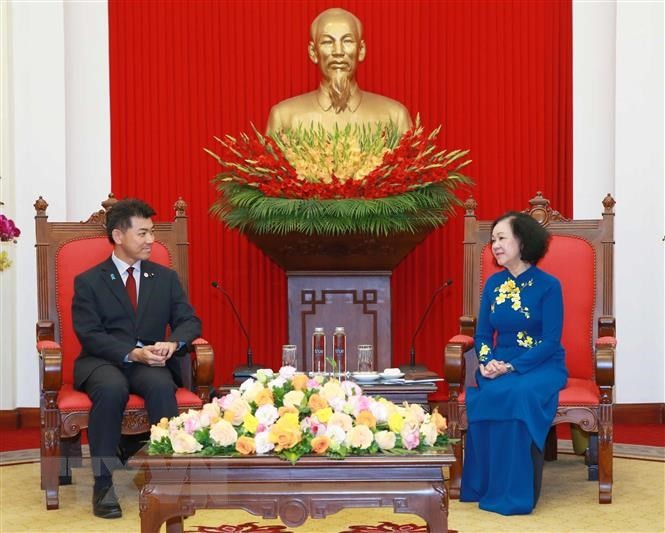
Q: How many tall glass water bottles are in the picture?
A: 2